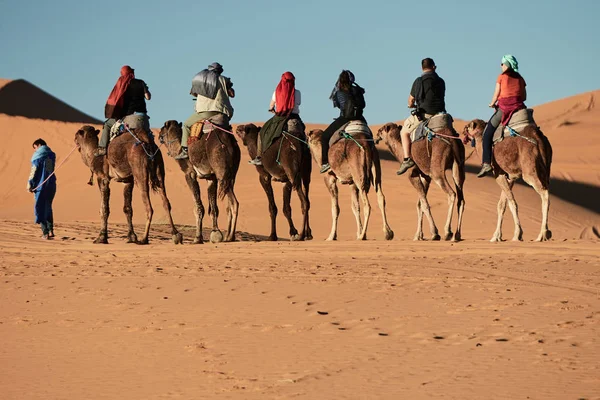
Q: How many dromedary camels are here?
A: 6